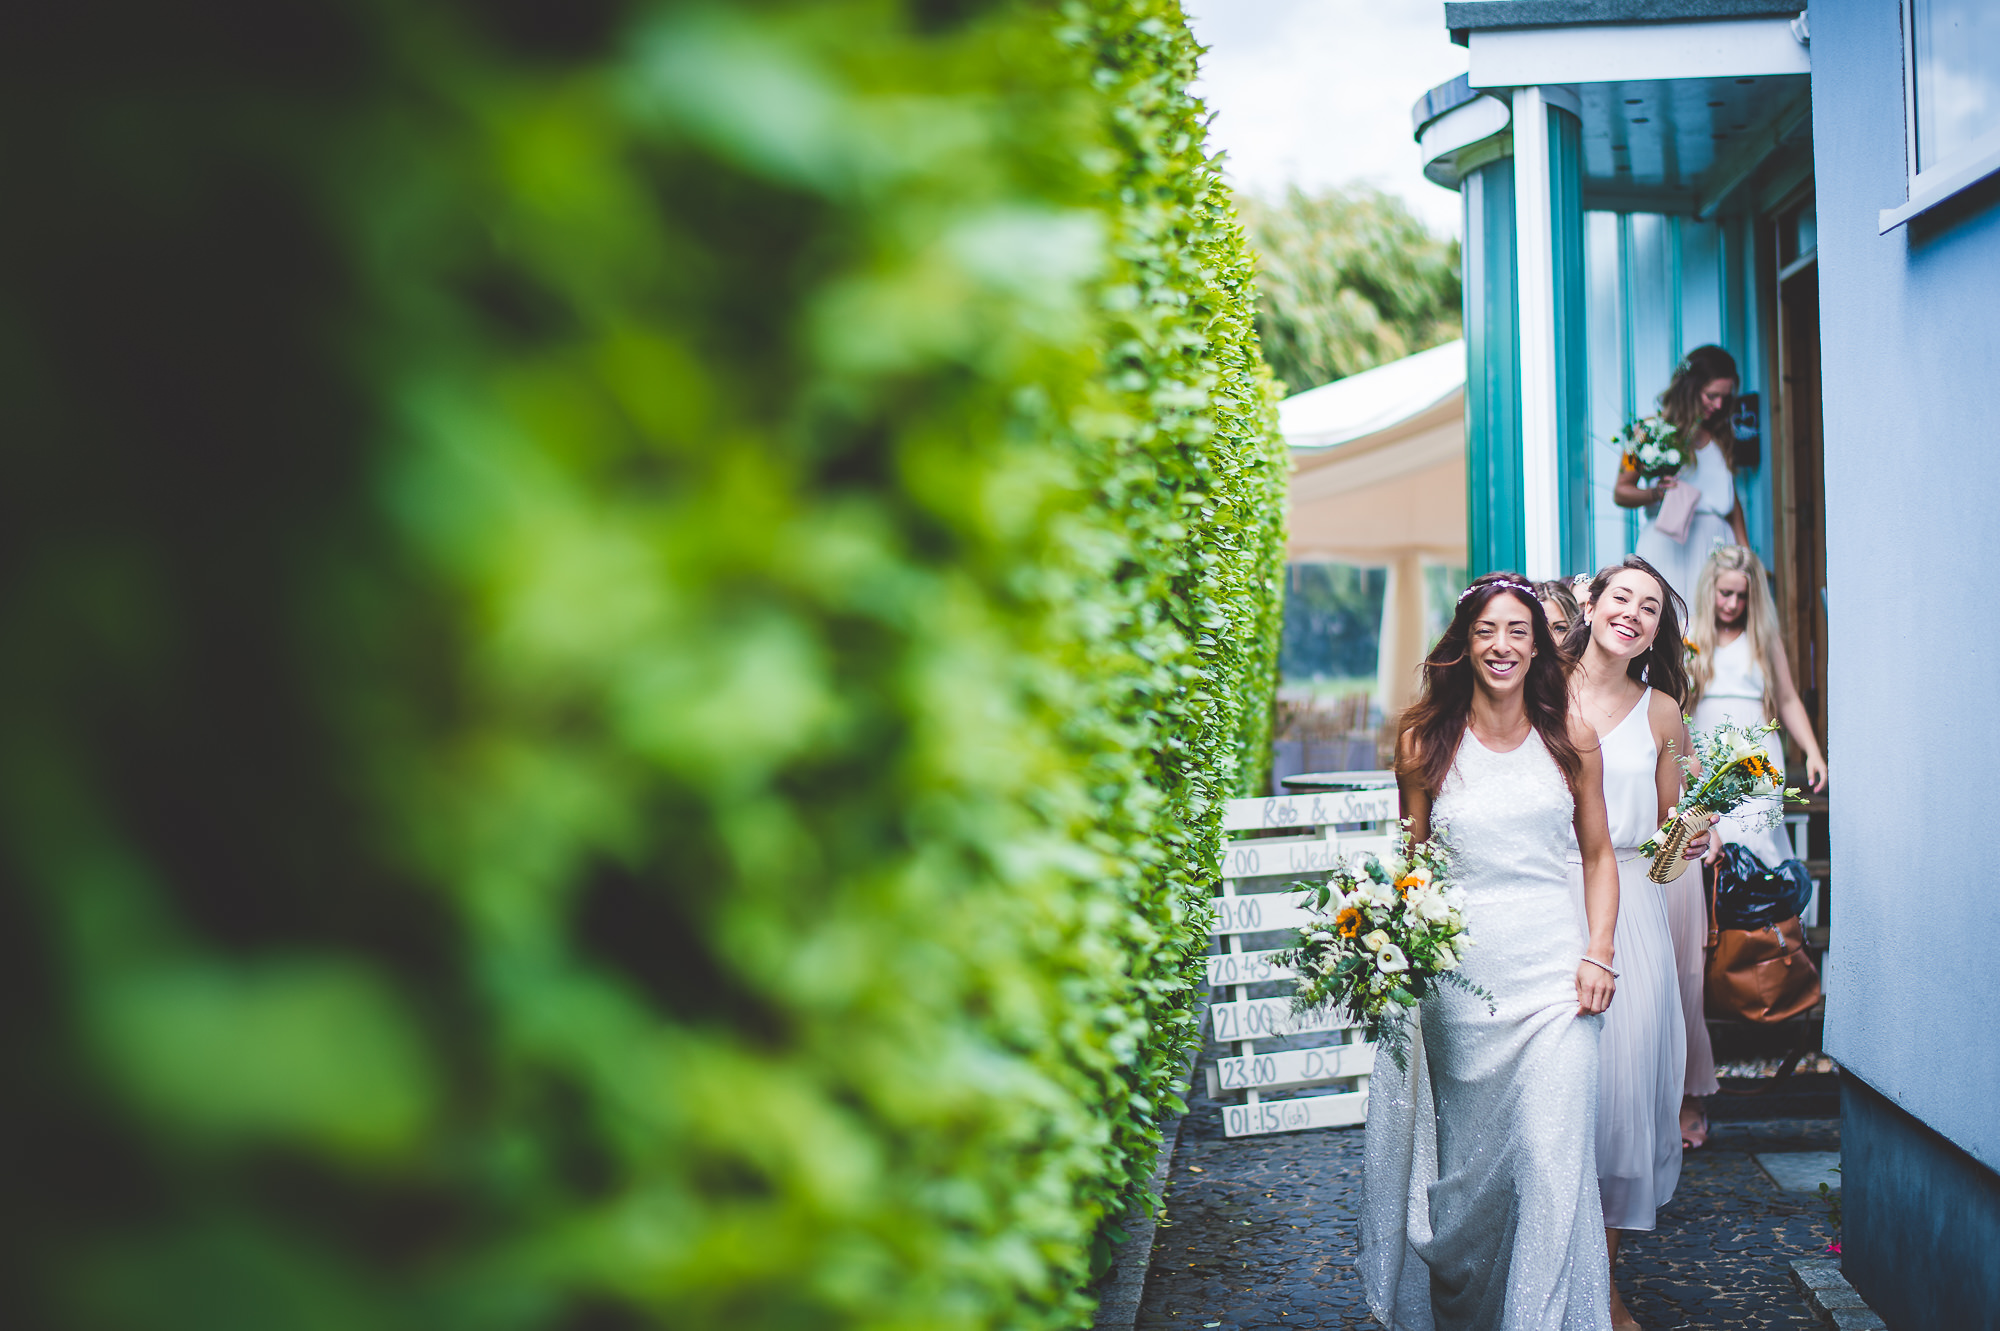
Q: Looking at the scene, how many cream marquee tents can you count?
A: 1